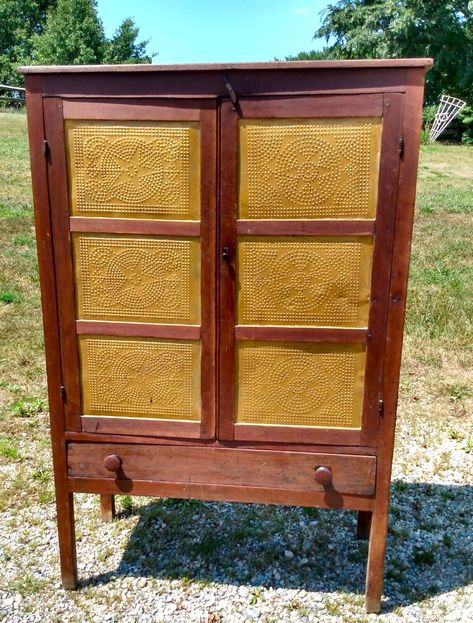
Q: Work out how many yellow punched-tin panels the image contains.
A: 6